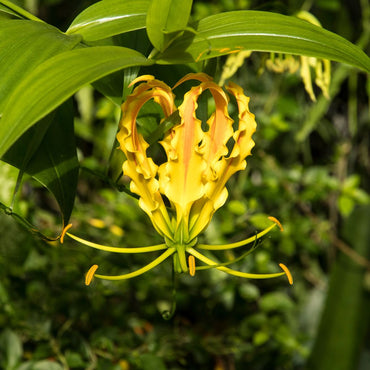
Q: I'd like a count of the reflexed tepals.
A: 6